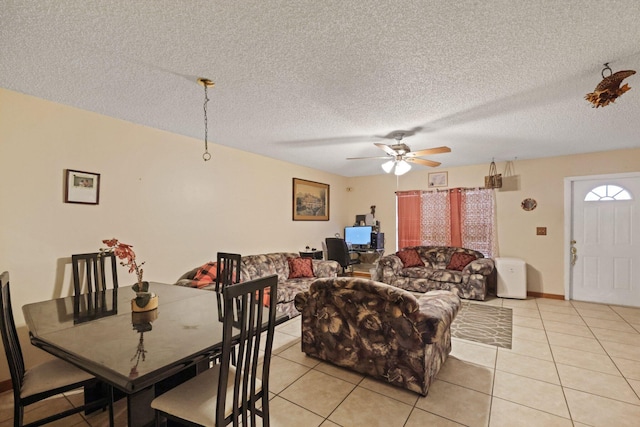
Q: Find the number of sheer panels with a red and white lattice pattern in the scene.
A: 2